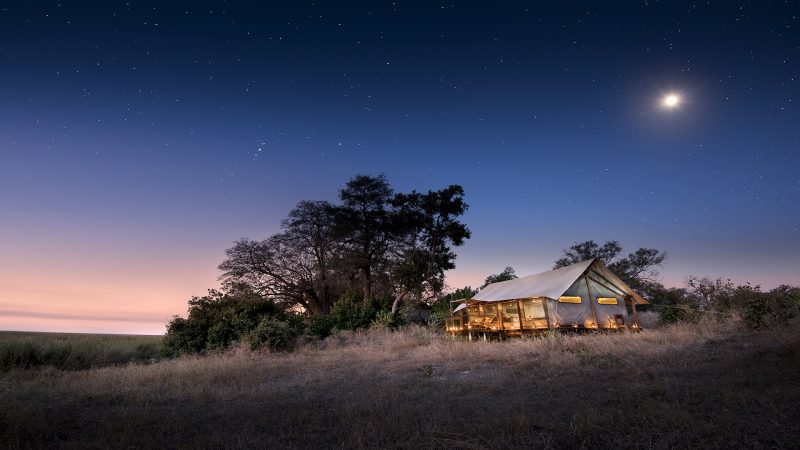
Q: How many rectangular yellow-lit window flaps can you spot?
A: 2